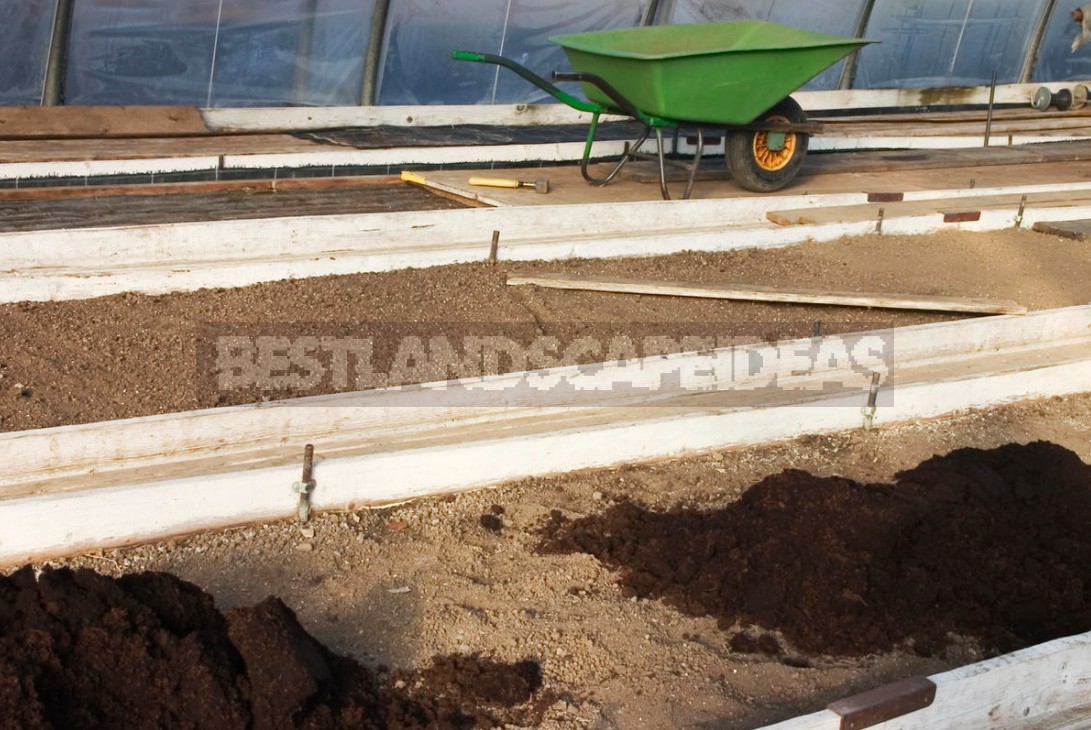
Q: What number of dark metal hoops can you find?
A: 5